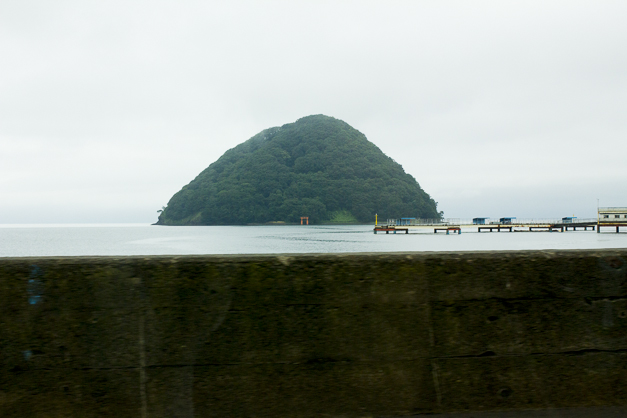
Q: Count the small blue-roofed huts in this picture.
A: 4